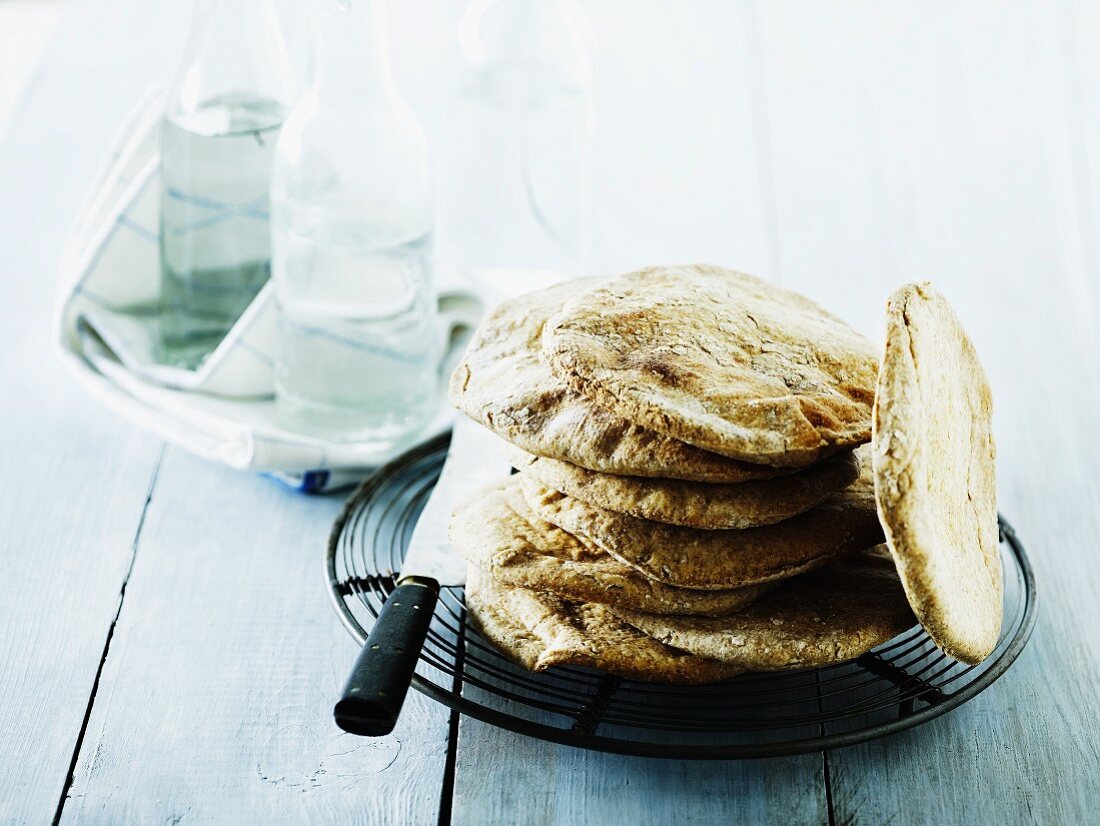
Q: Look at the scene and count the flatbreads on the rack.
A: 8